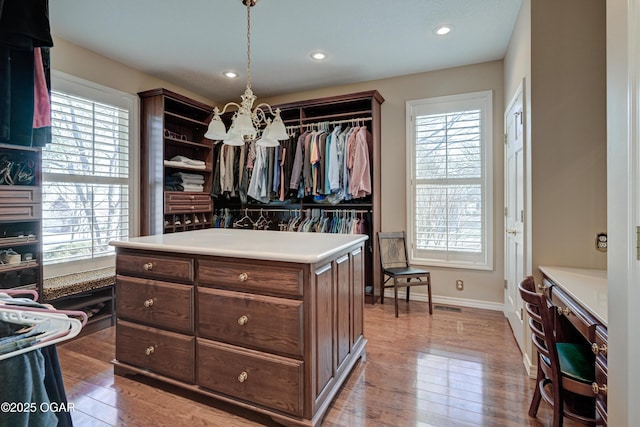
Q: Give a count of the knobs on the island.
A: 6